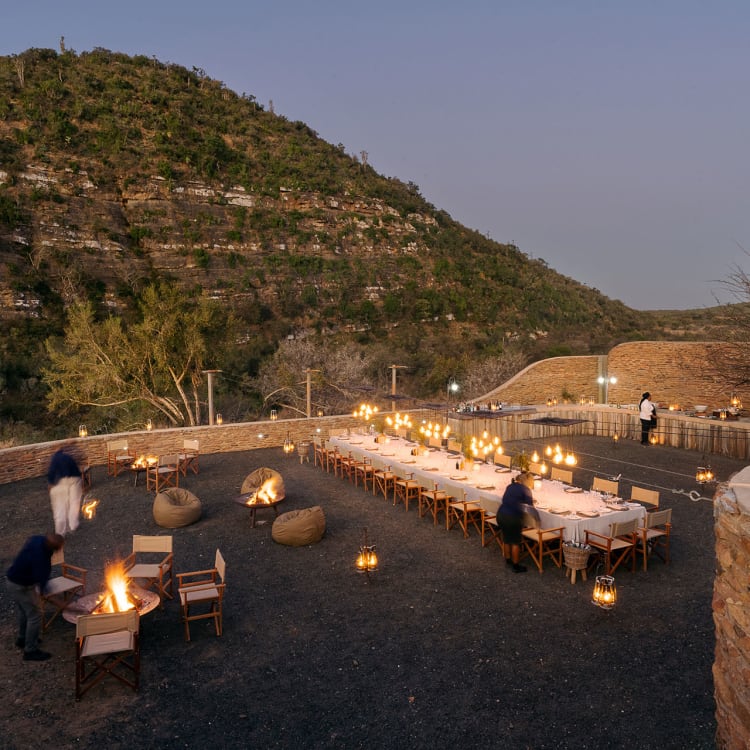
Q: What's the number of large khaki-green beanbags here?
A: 3